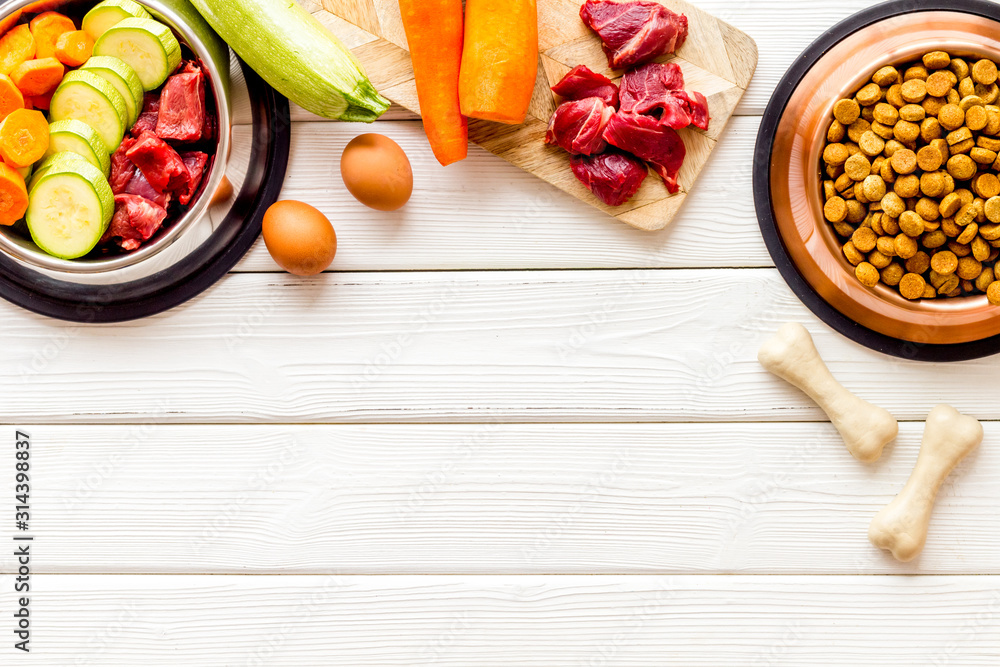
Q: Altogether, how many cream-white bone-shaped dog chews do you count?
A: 2